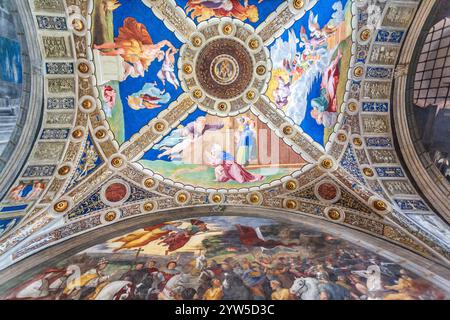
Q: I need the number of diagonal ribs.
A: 4